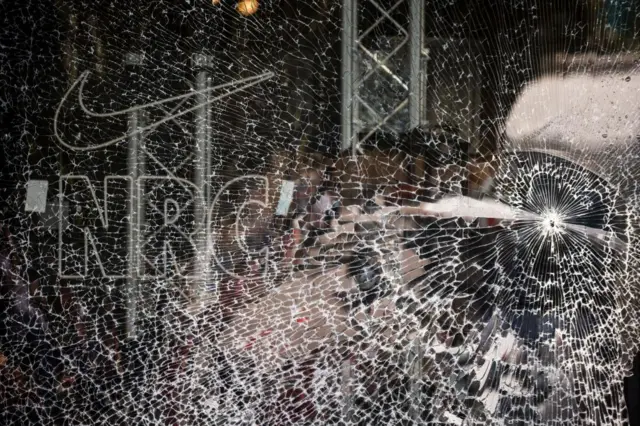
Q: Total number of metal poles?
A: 4